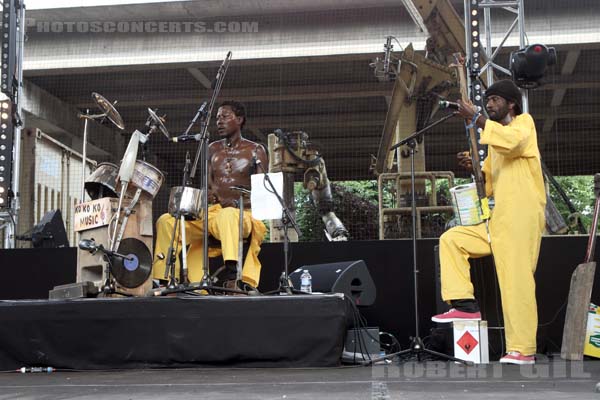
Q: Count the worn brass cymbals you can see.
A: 2